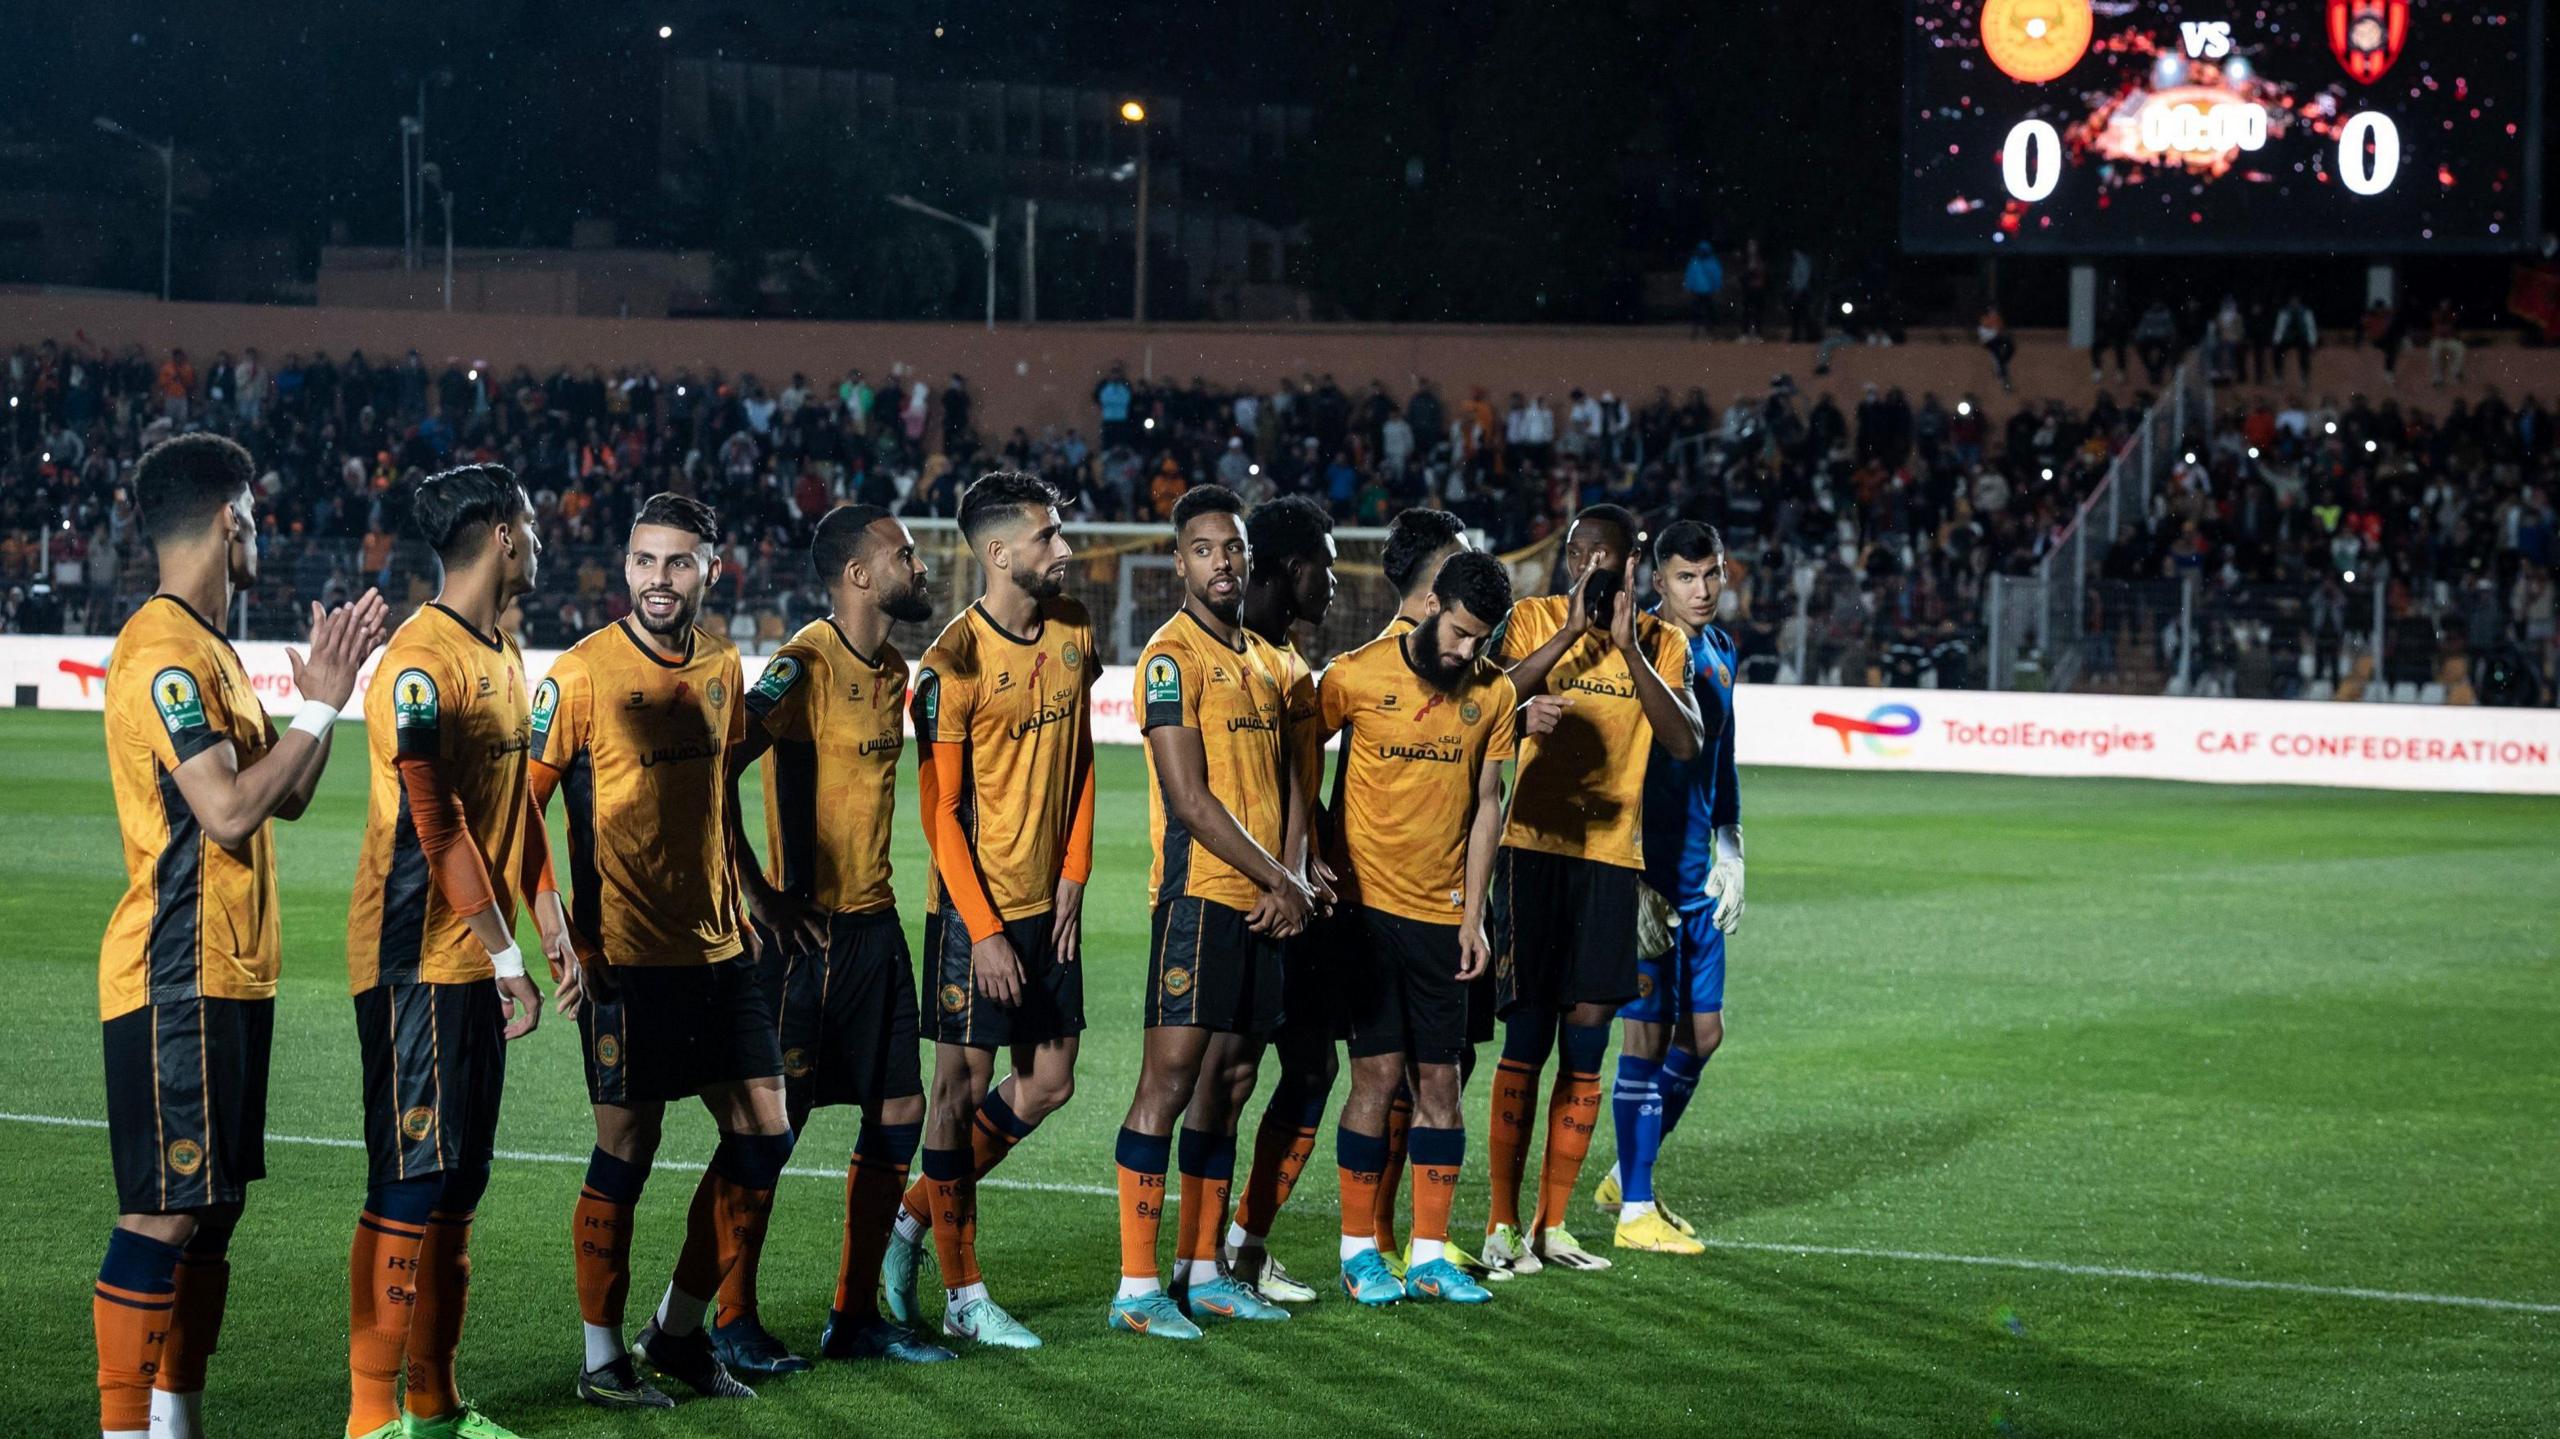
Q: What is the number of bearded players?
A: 5